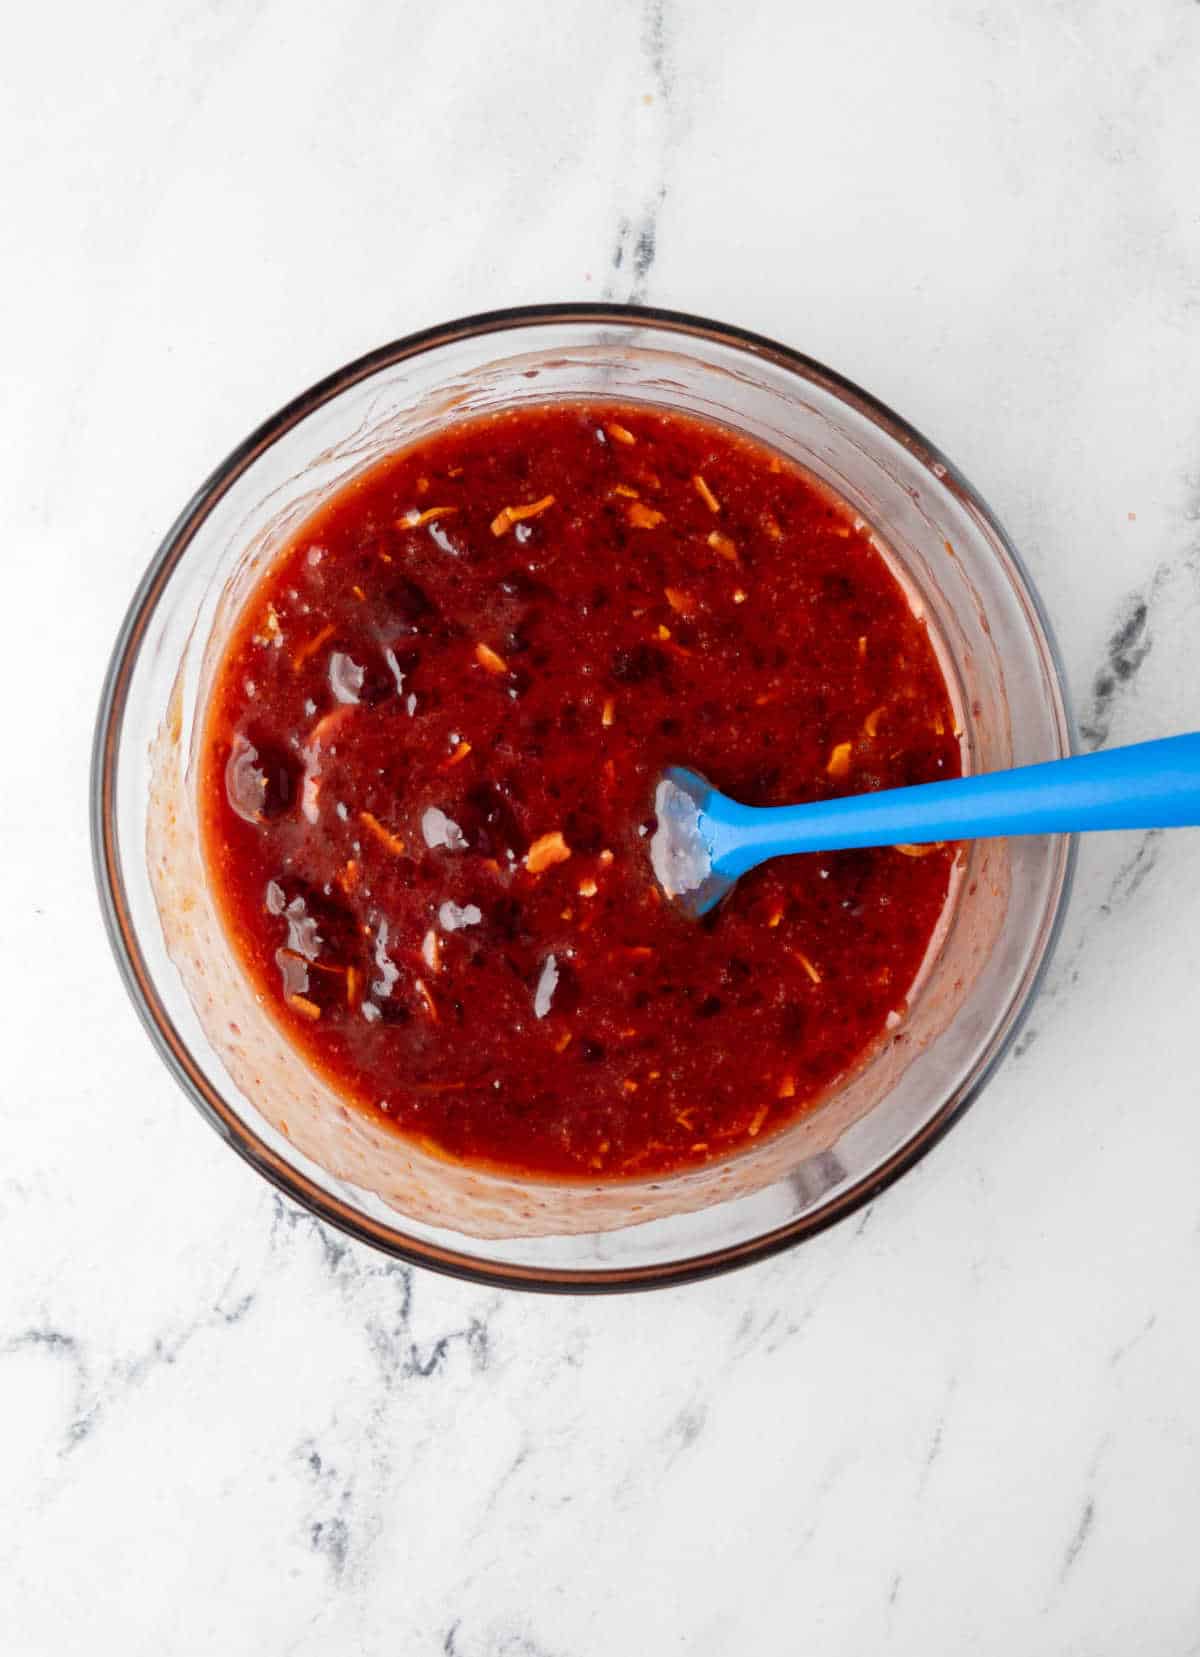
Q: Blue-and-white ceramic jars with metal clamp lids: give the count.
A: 0